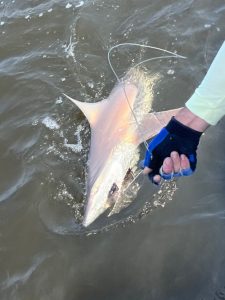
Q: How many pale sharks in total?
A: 1